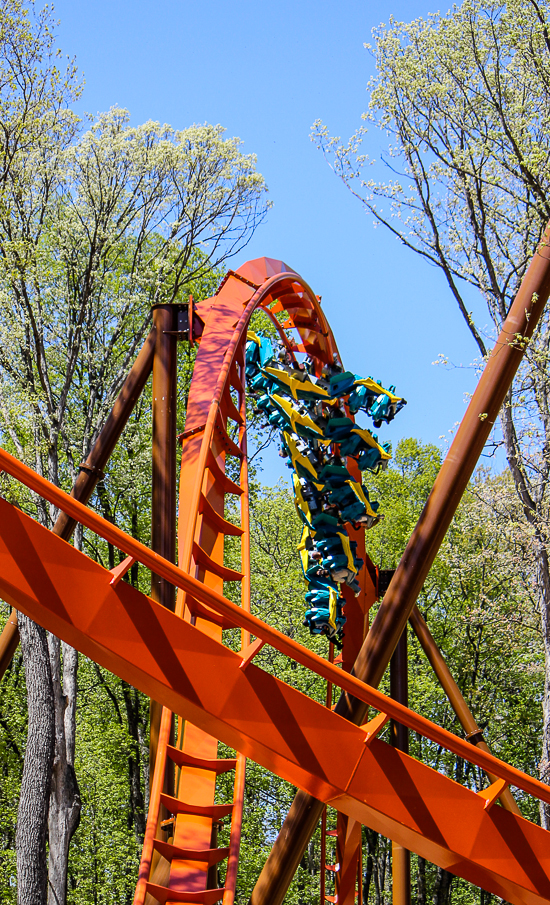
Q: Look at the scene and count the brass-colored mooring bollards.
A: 0